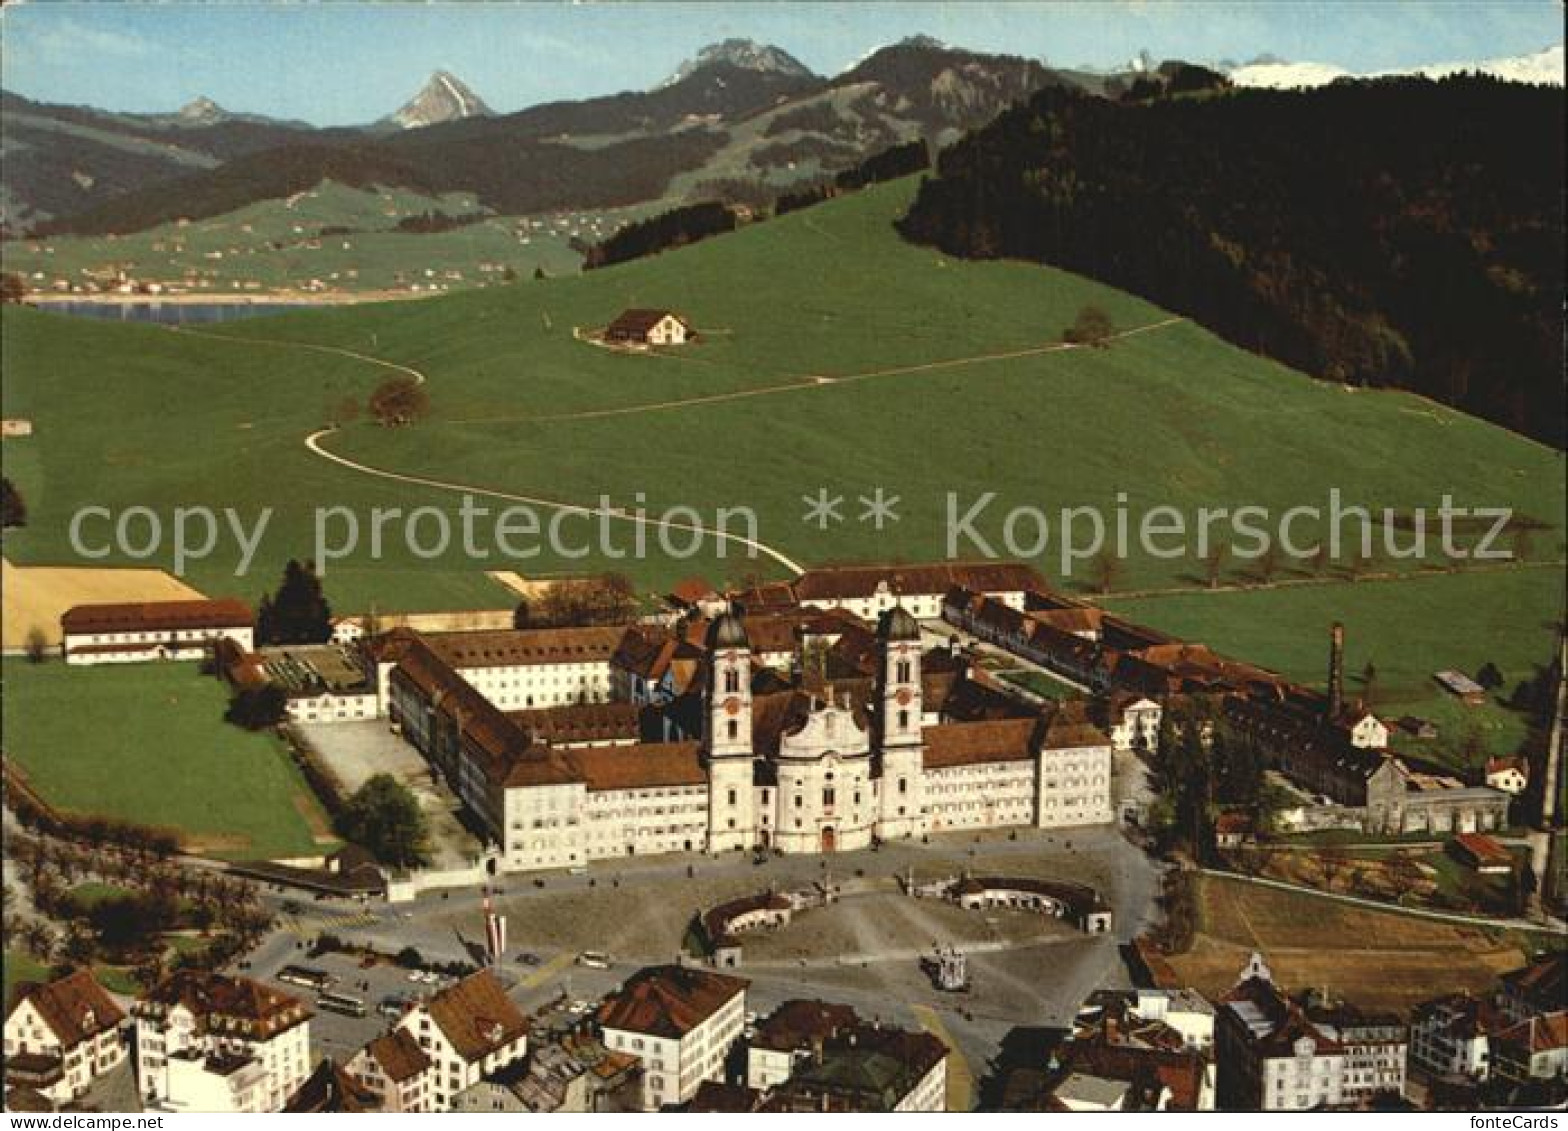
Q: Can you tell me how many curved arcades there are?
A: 2